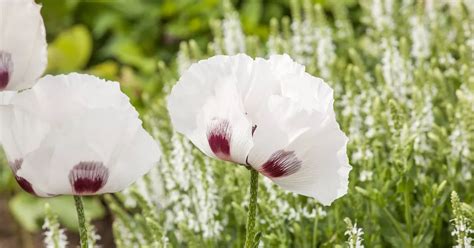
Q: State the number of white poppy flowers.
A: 3